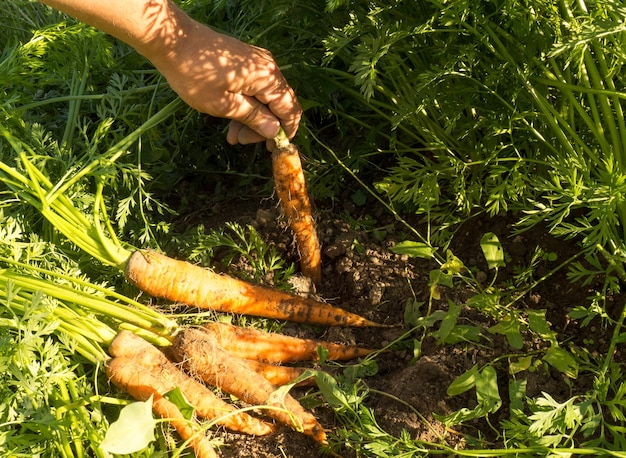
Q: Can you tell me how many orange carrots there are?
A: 7